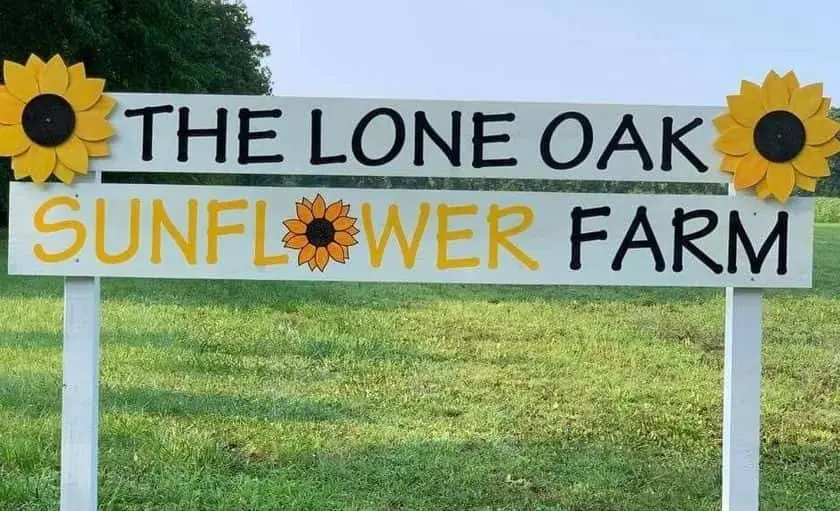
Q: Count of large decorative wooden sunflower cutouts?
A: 2